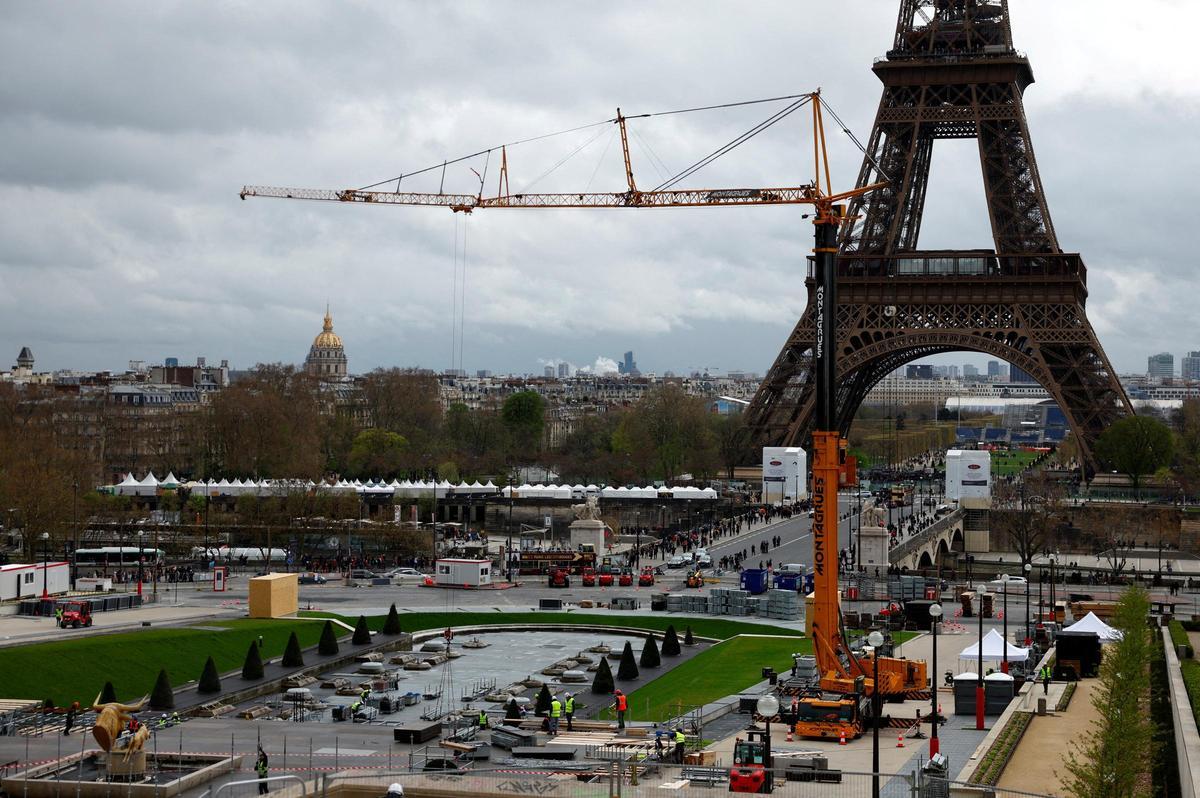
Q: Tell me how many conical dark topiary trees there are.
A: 15